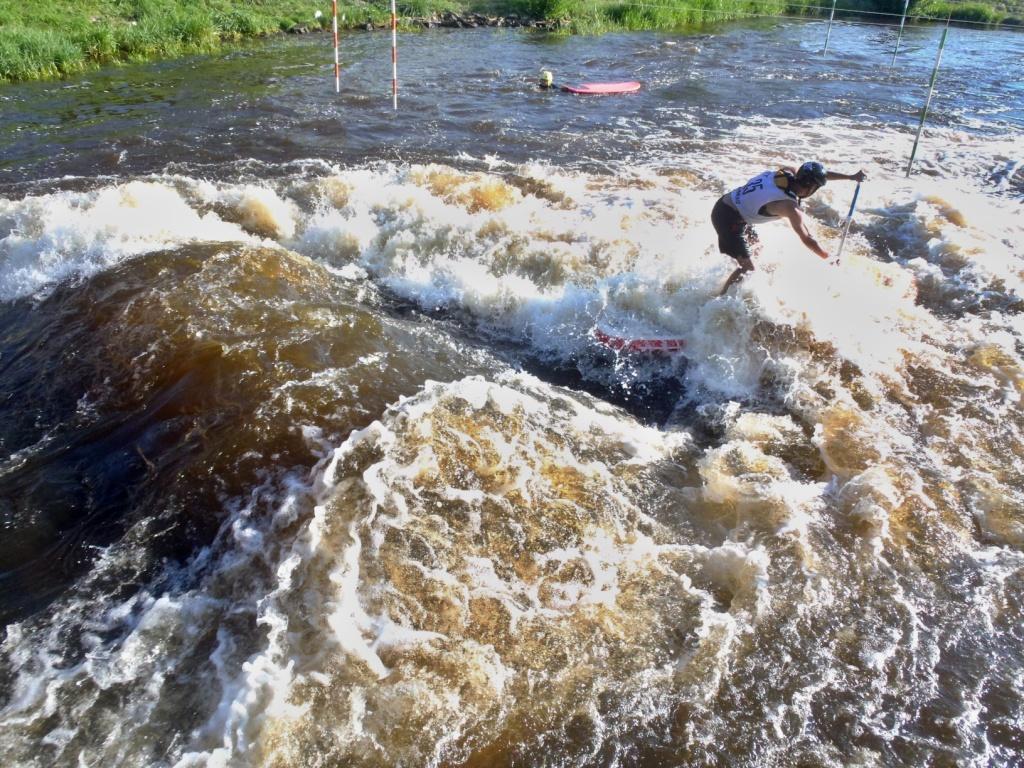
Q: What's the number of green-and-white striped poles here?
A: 3